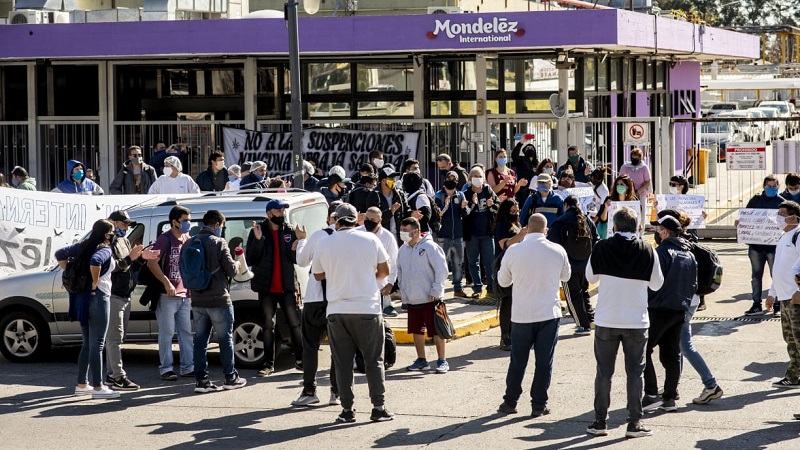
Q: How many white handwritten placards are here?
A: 4